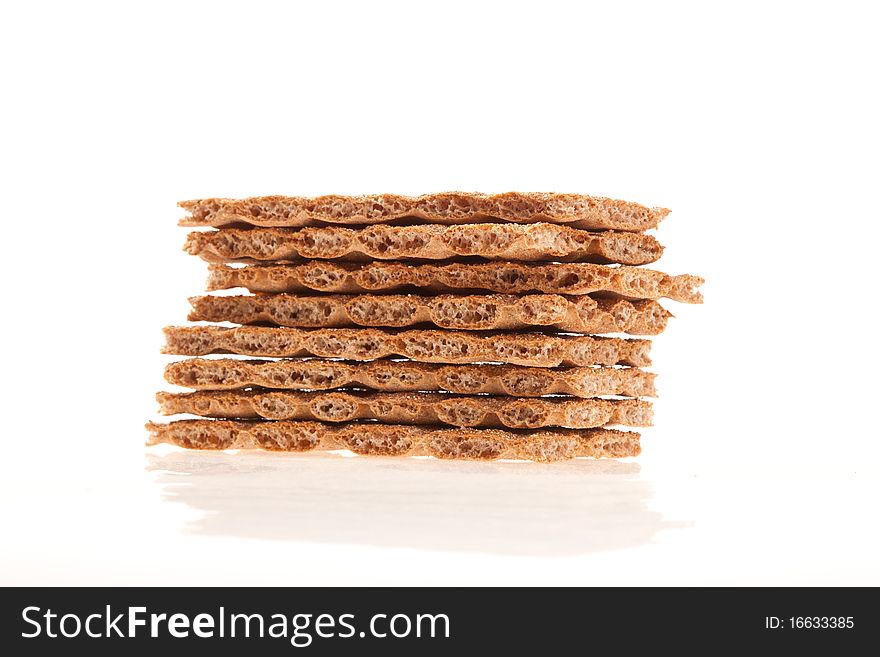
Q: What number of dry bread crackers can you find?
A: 8